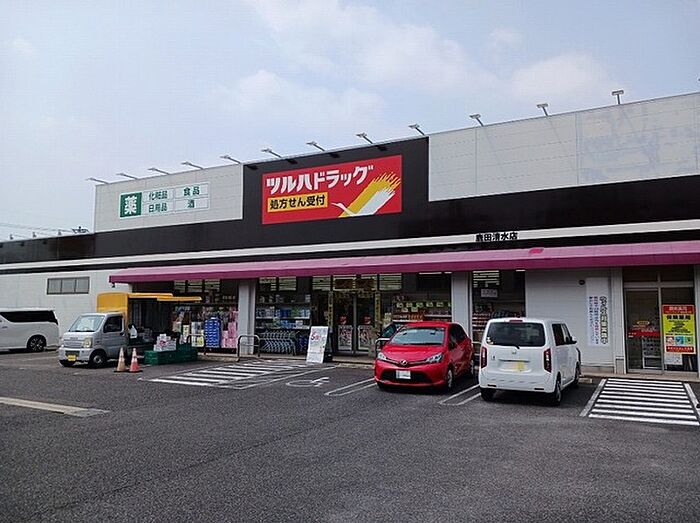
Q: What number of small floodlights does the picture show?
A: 12